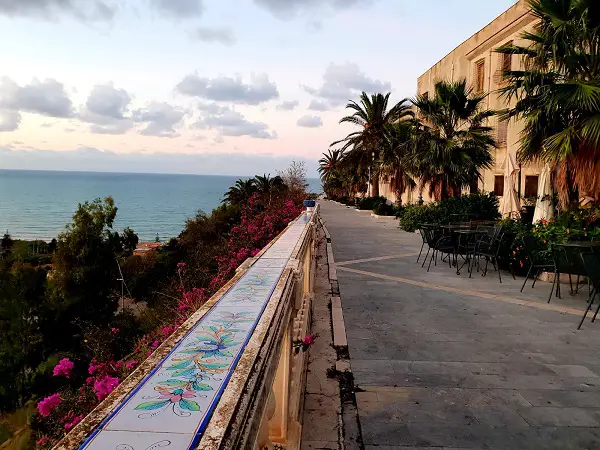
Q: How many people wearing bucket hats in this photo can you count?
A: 0